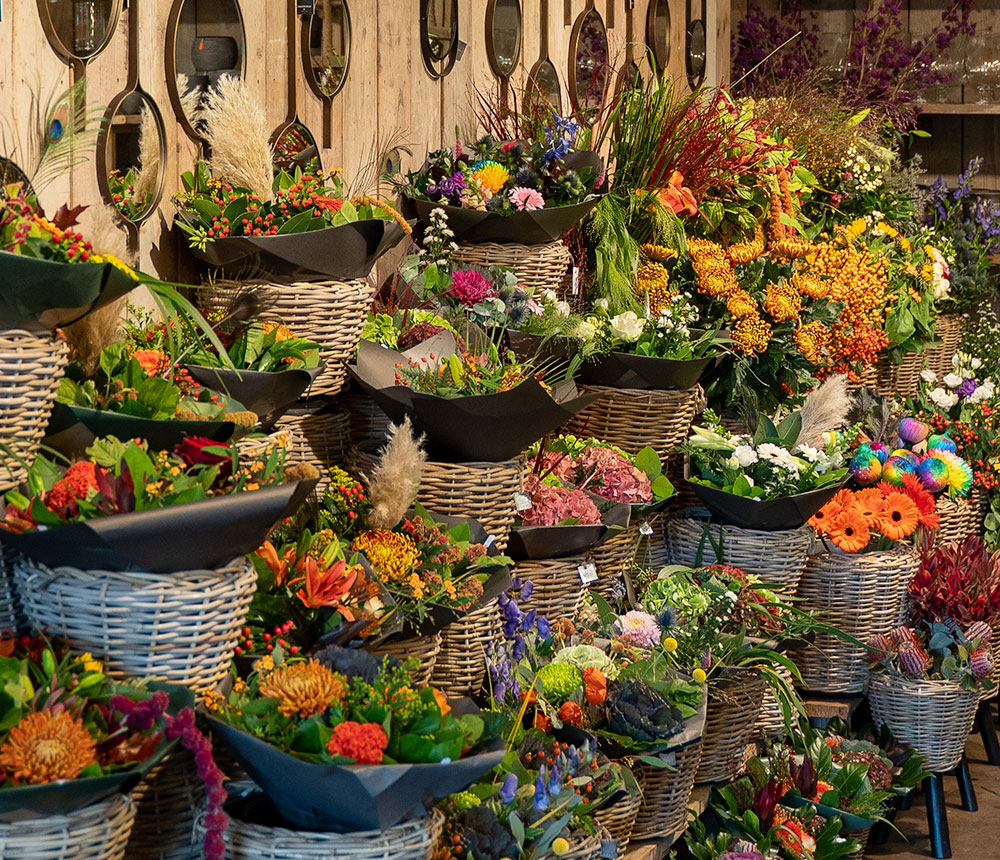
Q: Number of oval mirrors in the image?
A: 13